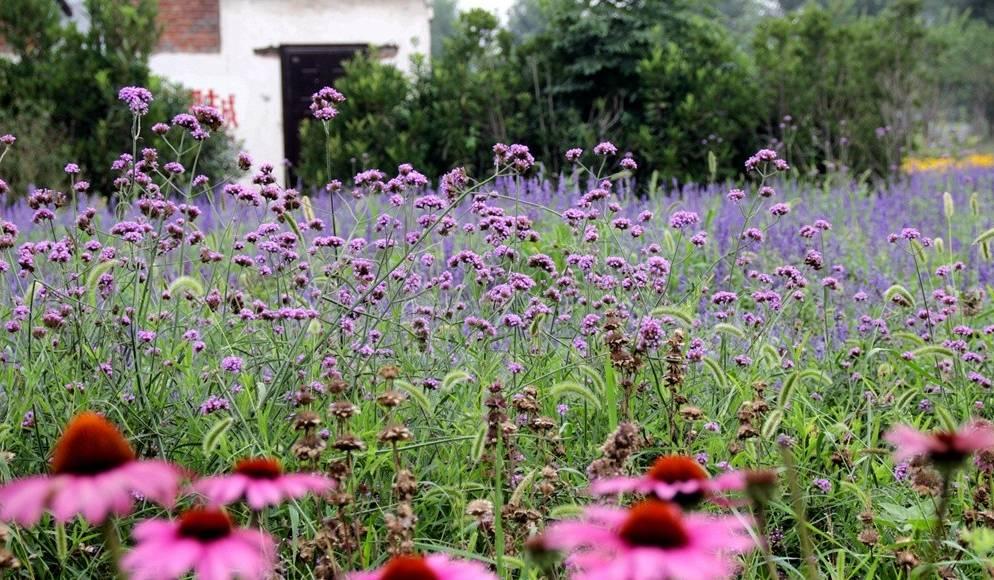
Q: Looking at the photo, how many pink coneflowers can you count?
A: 7